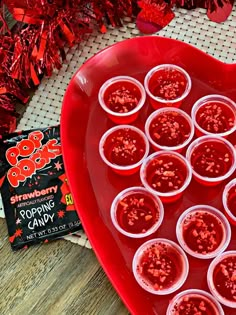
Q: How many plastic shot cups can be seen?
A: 13